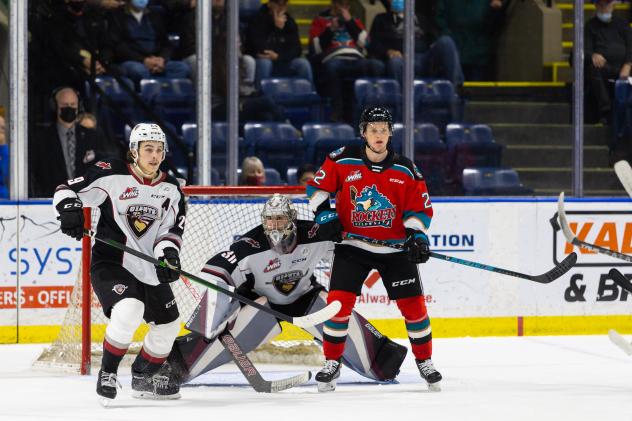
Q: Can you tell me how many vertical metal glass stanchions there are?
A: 5